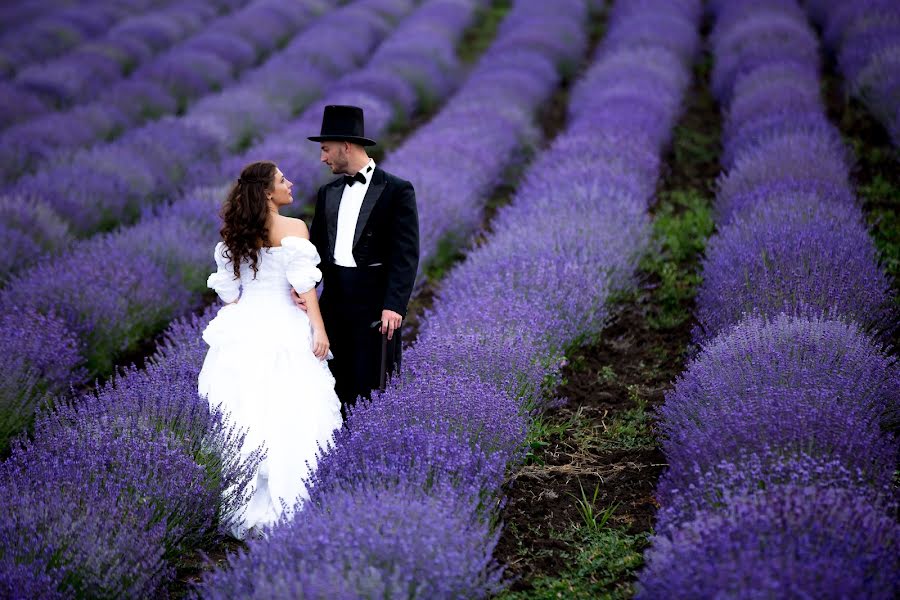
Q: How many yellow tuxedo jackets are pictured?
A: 0